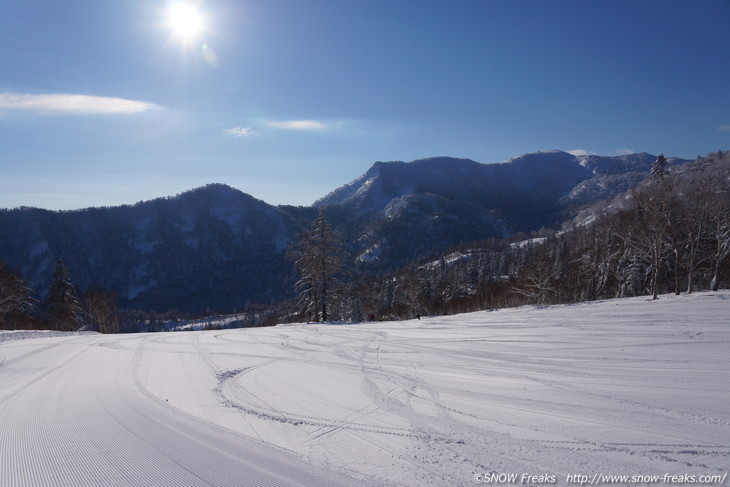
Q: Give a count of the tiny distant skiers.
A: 3